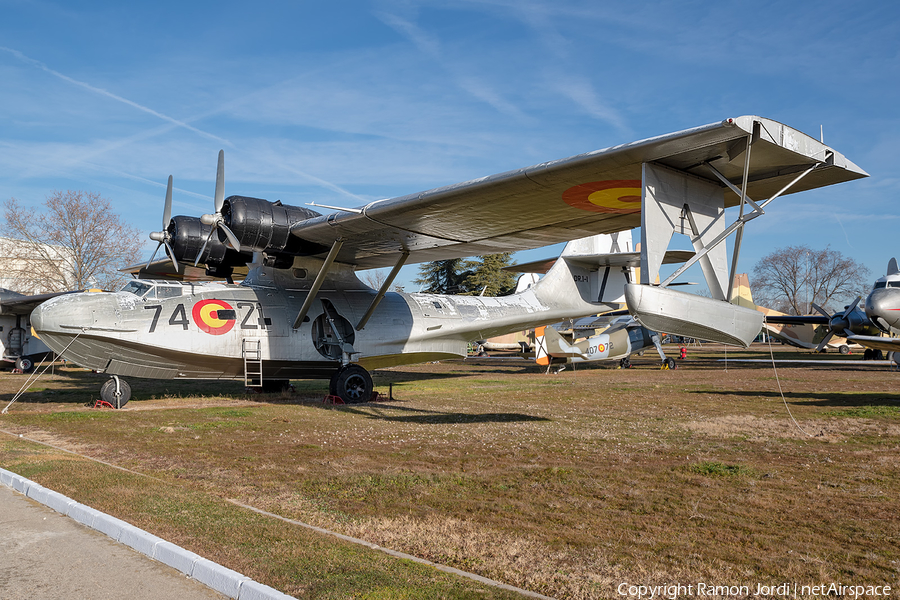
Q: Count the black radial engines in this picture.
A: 2